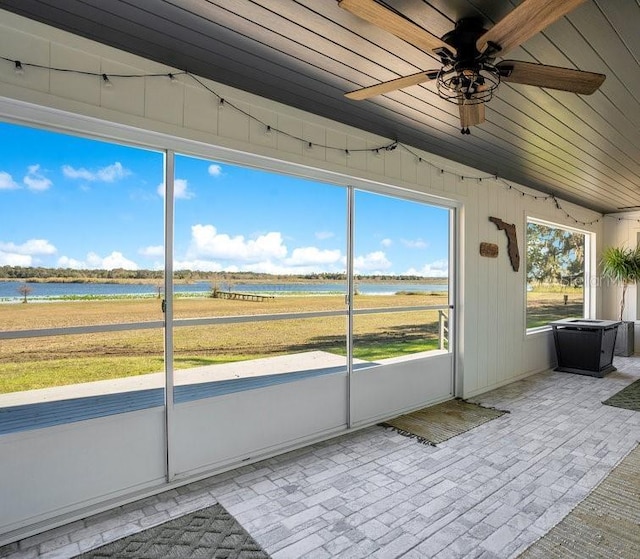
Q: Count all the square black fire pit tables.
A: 1